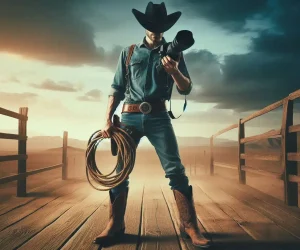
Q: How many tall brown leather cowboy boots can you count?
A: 2